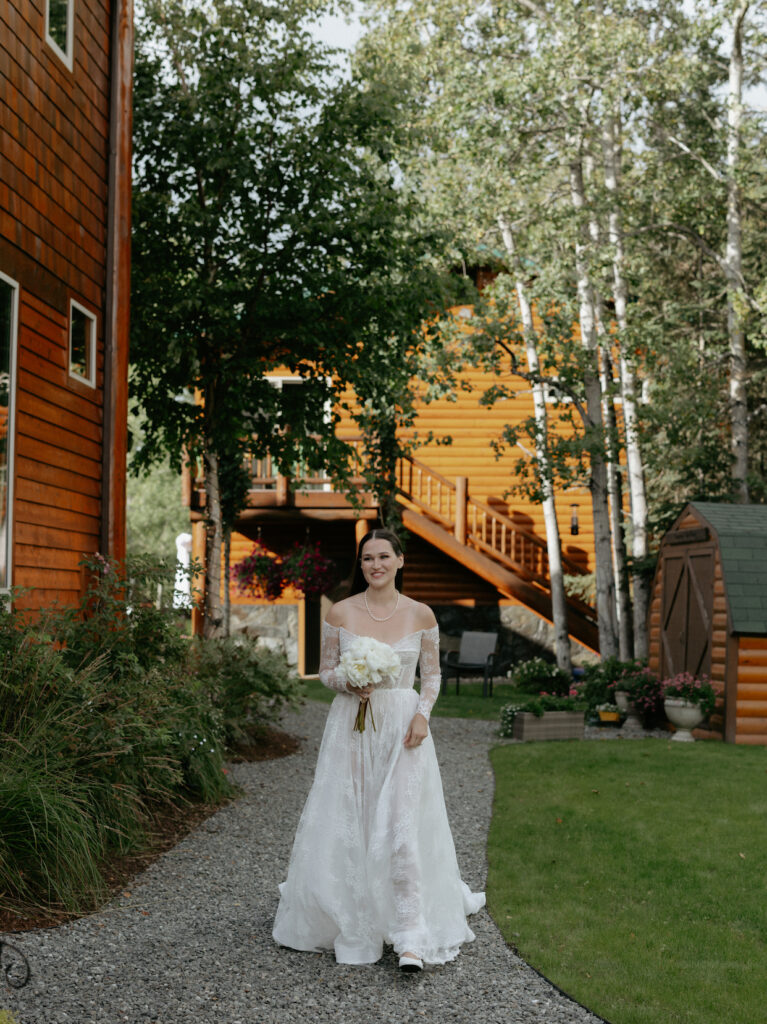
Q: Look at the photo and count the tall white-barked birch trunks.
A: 5